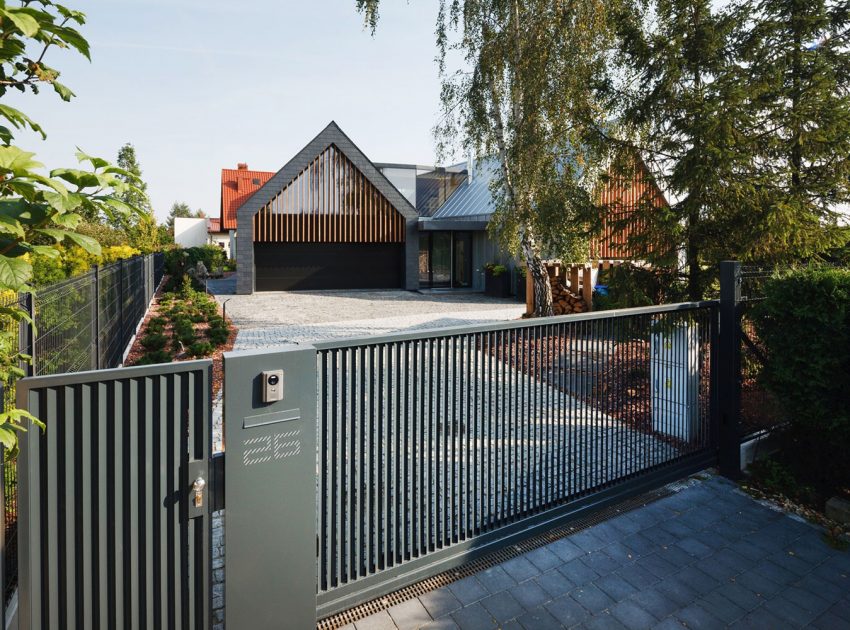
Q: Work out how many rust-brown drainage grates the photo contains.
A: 1